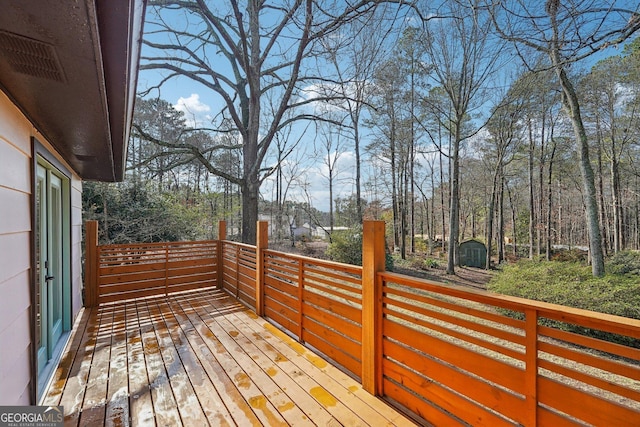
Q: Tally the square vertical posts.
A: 4